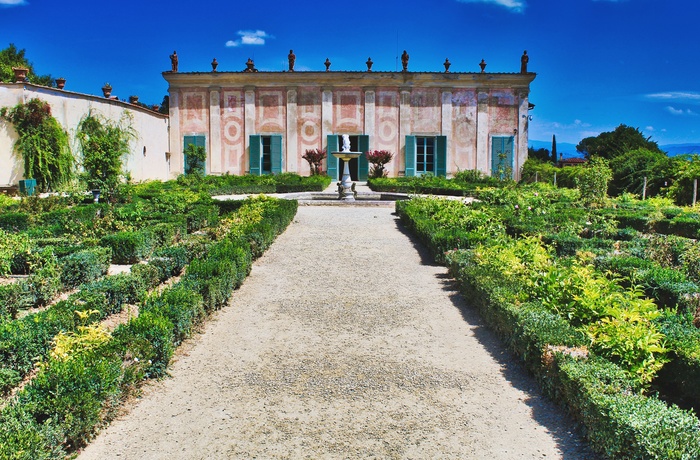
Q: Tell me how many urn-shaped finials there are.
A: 6